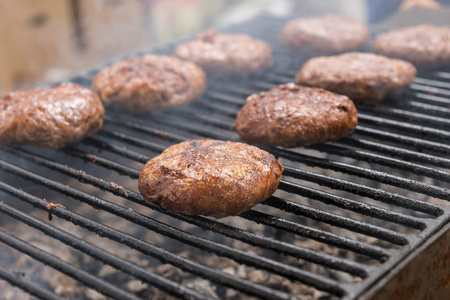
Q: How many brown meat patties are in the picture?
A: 8